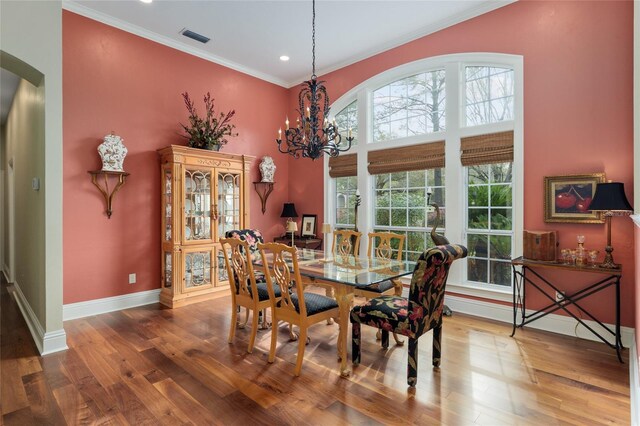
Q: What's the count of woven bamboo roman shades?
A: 3